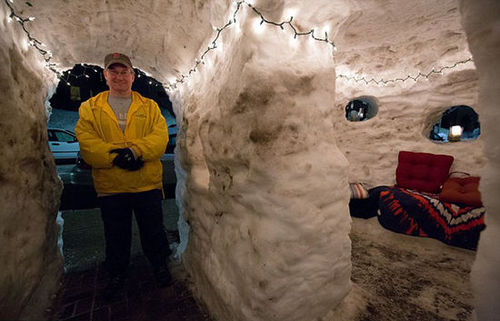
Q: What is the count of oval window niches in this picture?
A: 2